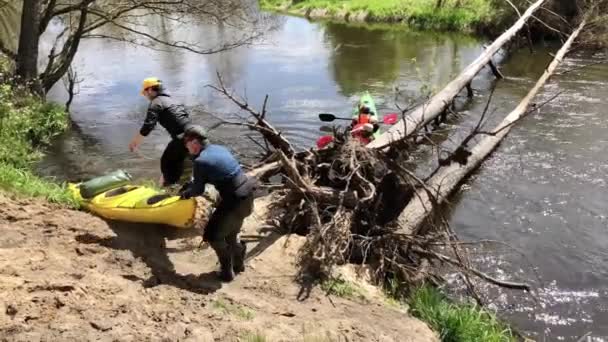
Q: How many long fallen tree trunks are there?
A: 2